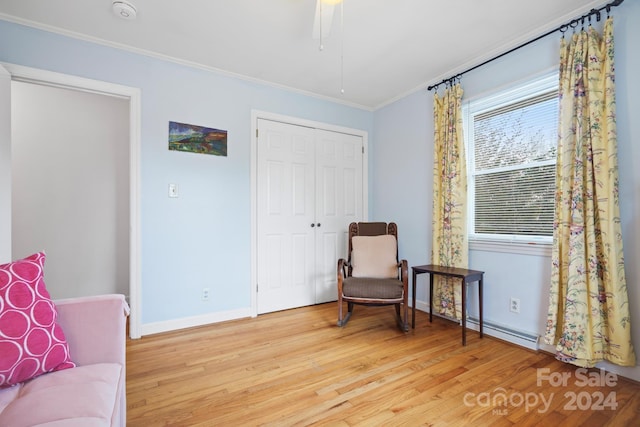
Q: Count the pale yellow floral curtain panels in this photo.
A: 2